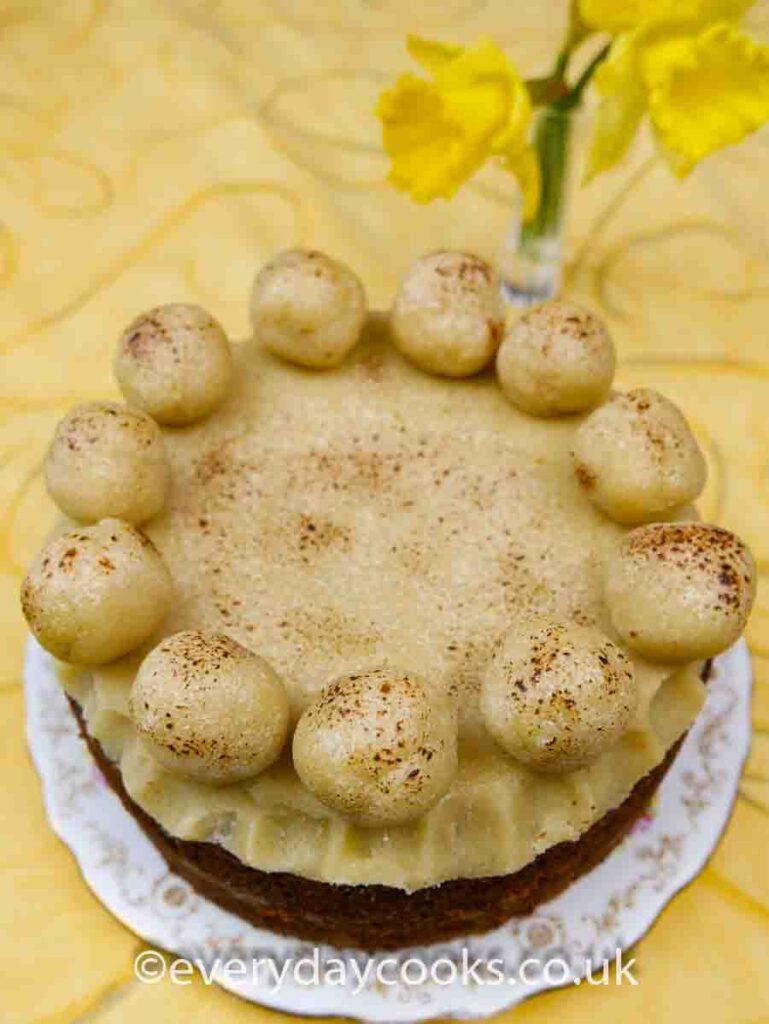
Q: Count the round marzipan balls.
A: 11